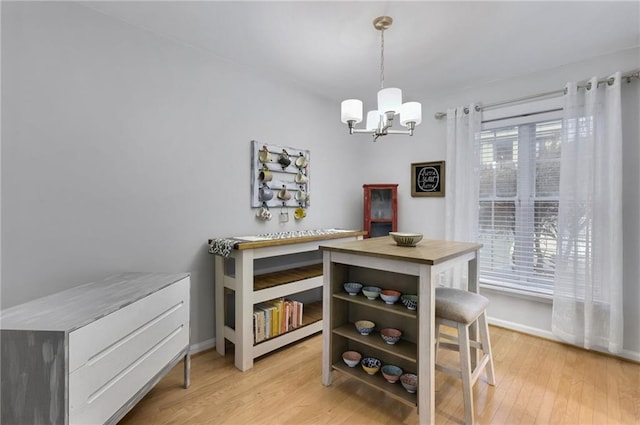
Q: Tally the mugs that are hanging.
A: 10